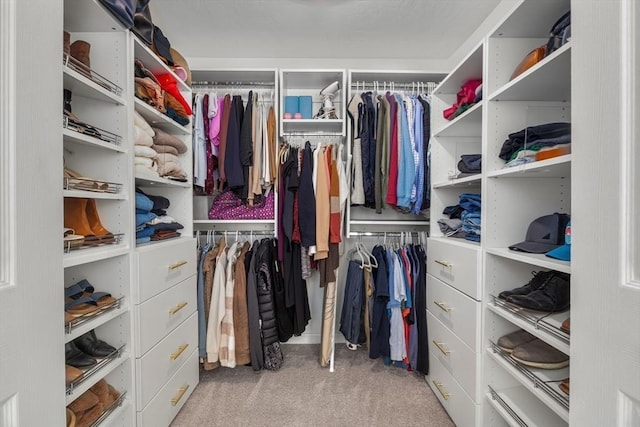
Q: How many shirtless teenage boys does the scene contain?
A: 0